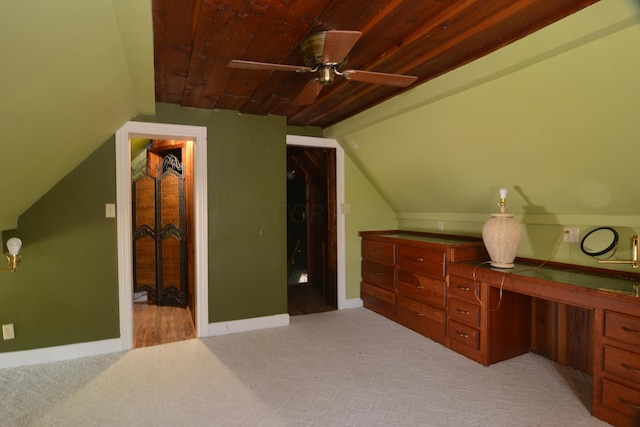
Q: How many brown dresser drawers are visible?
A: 12